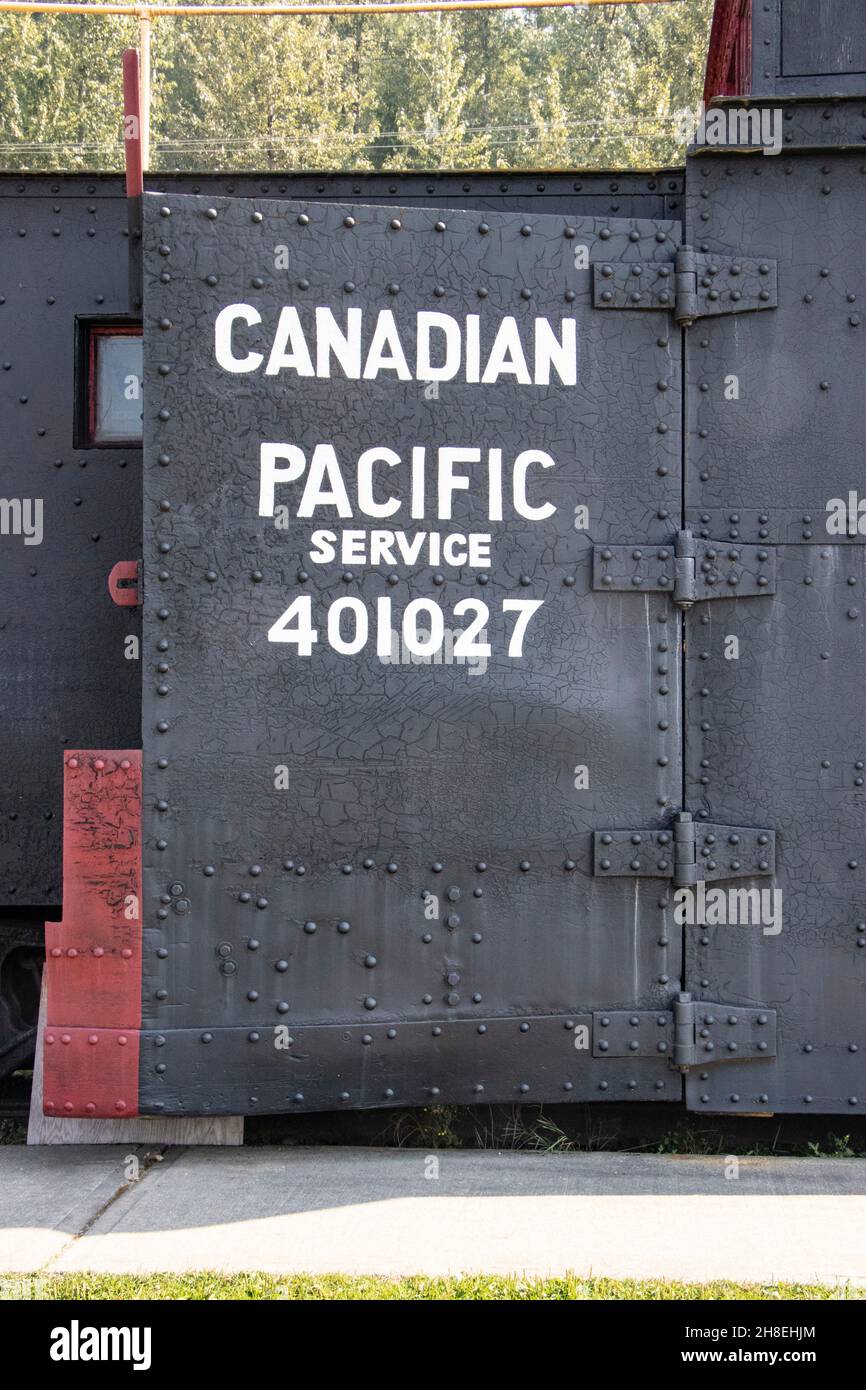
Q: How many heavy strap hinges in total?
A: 4